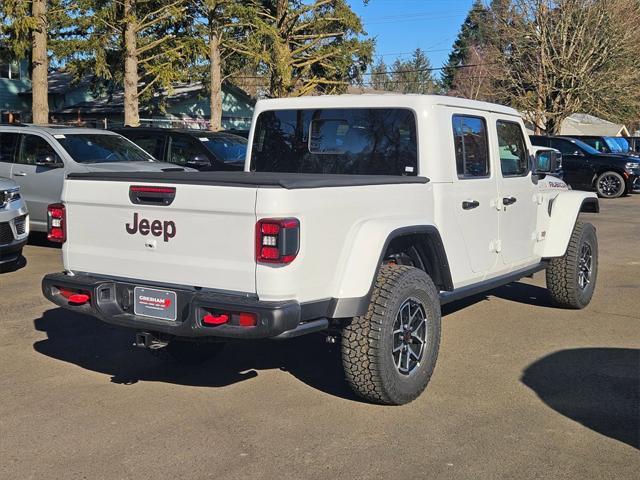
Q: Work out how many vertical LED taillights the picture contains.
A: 2